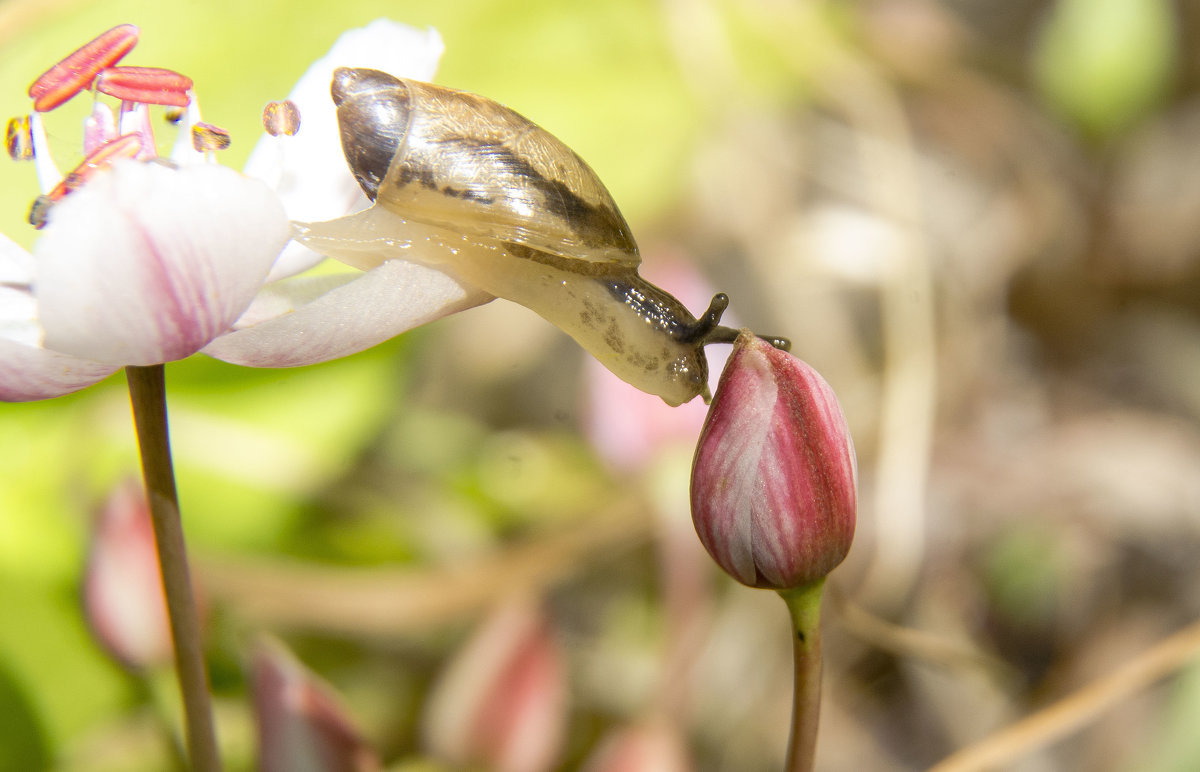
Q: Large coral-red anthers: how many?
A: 3